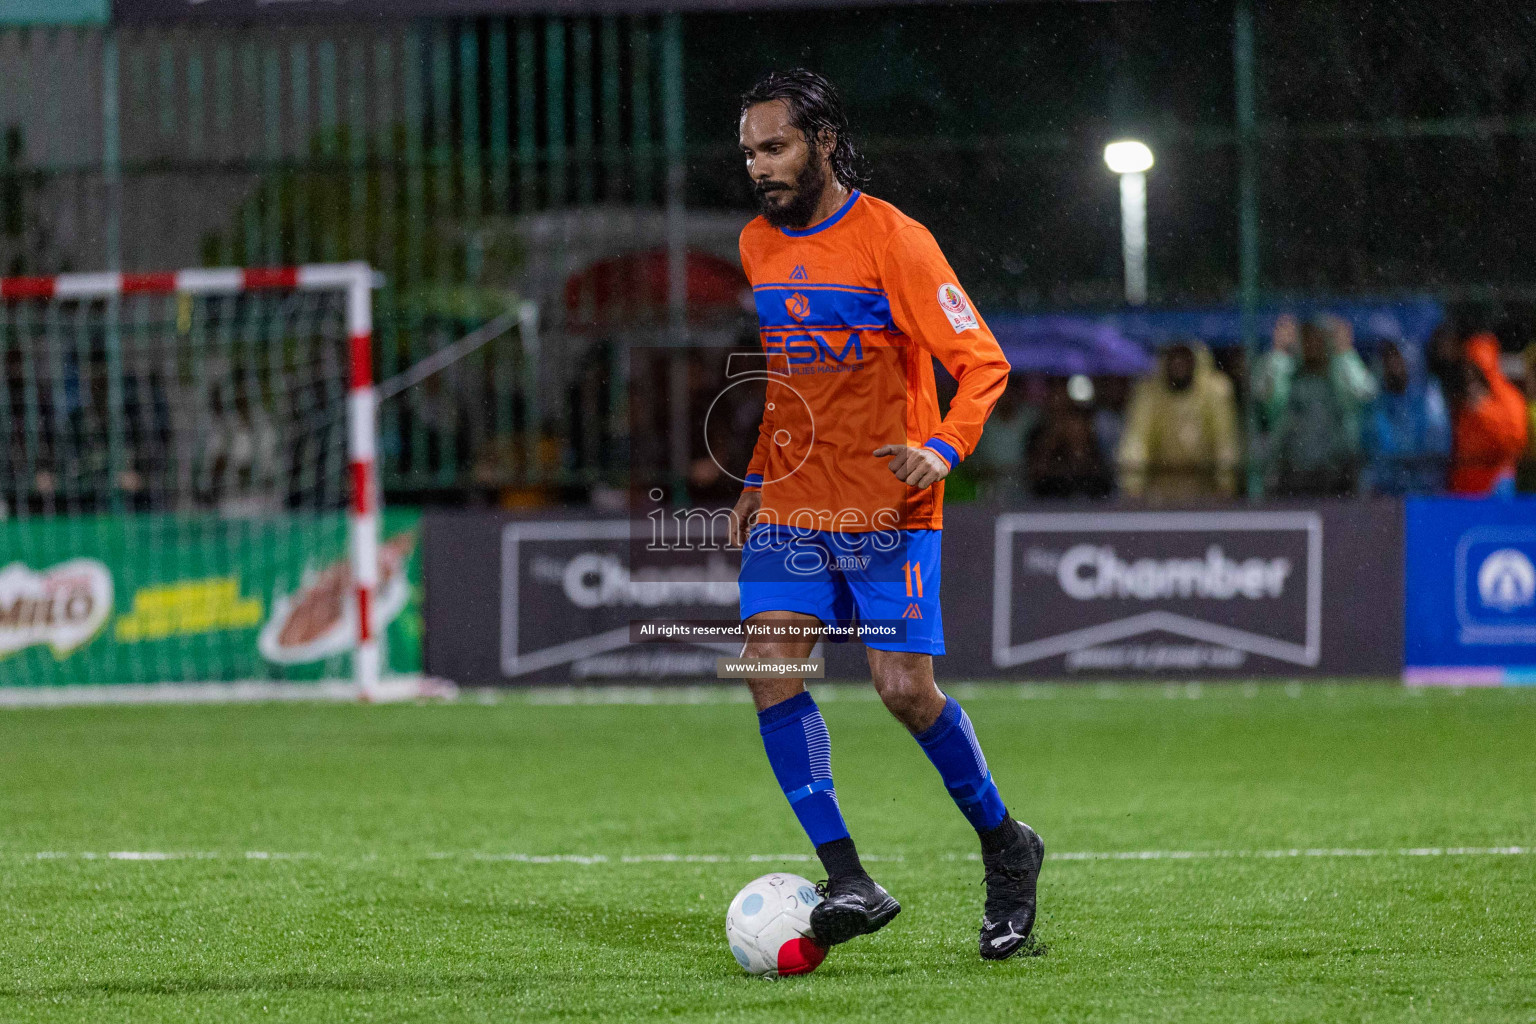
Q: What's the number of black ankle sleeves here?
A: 2